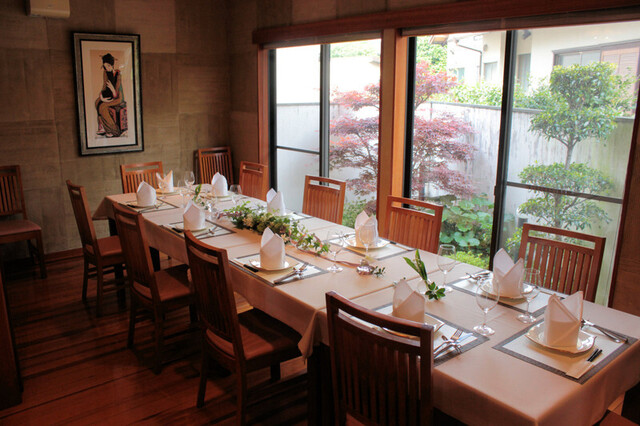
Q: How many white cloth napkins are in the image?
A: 10